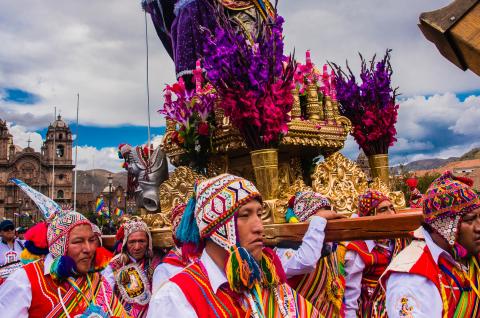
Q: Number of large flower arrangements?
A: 2